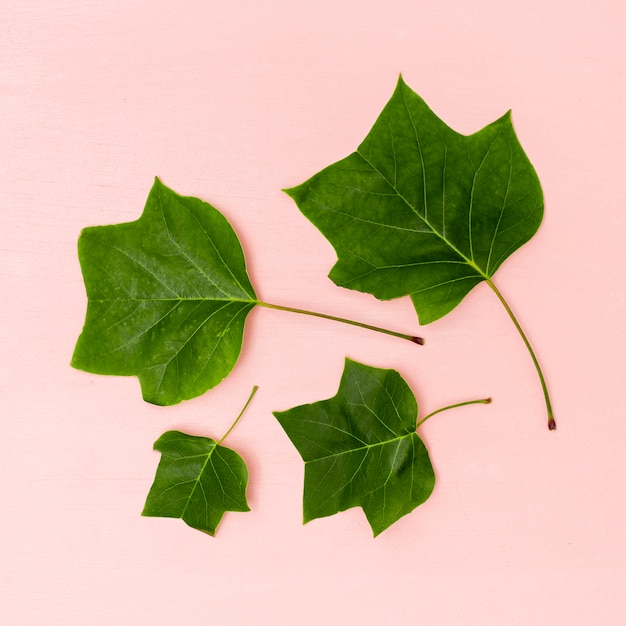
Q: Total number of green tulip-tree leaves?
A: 4